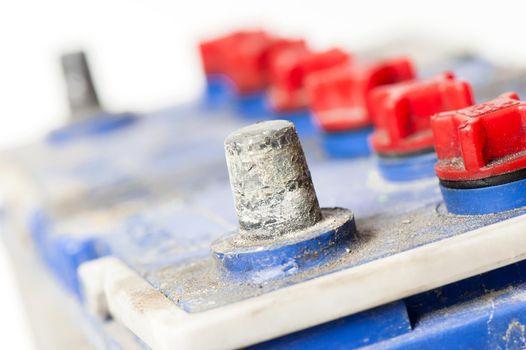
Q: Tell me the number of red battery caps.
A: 6